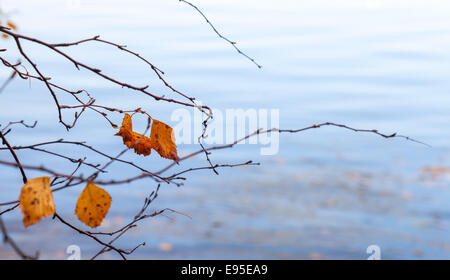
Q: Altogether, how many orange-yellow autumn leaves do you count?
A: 4